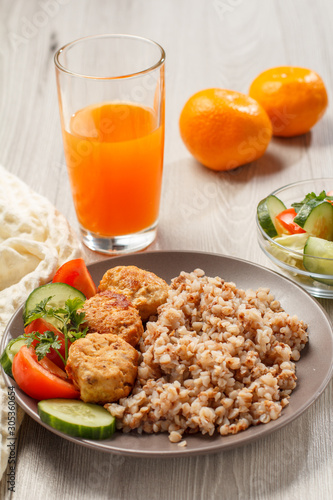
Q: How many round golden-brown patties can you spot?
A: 3